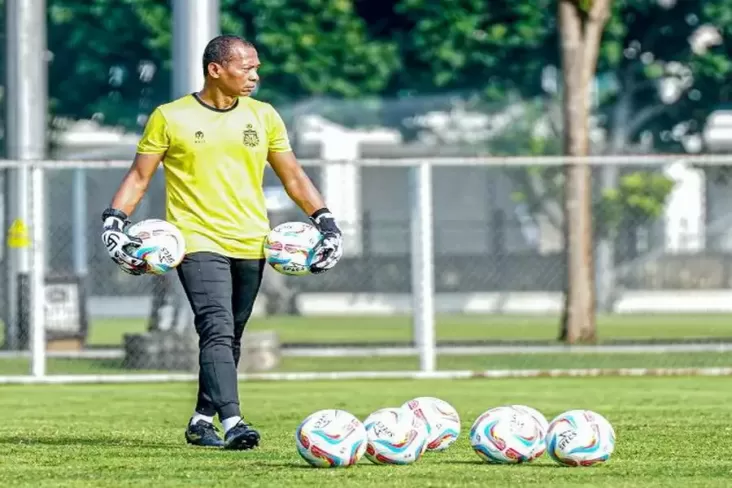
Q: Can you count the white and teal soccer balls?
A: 8